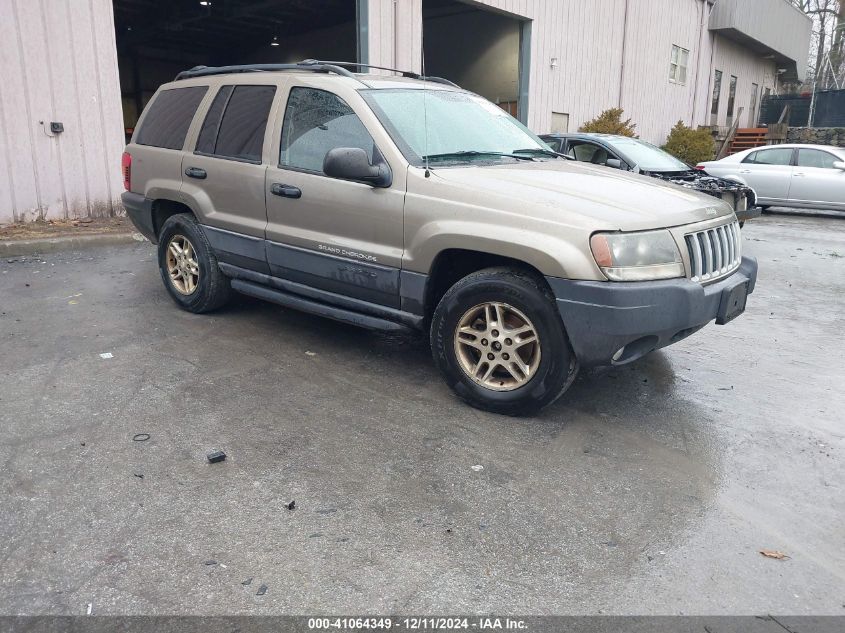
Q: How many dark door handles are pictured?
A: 2